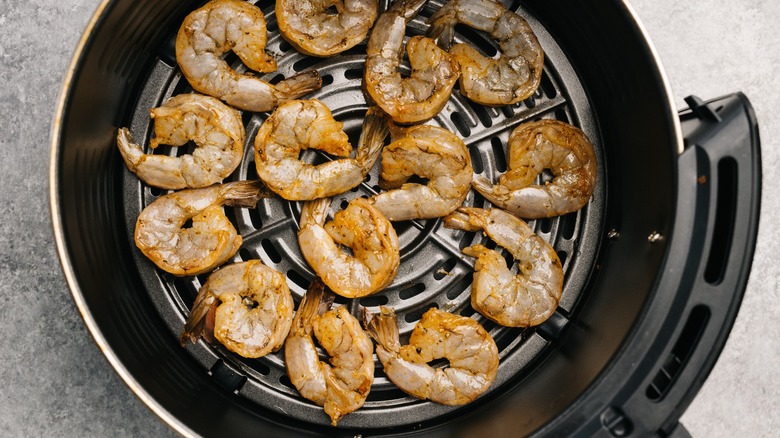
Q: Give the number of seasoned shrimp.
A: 14